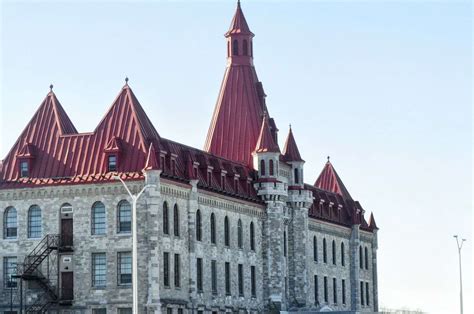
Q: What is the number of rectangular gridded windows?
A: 3